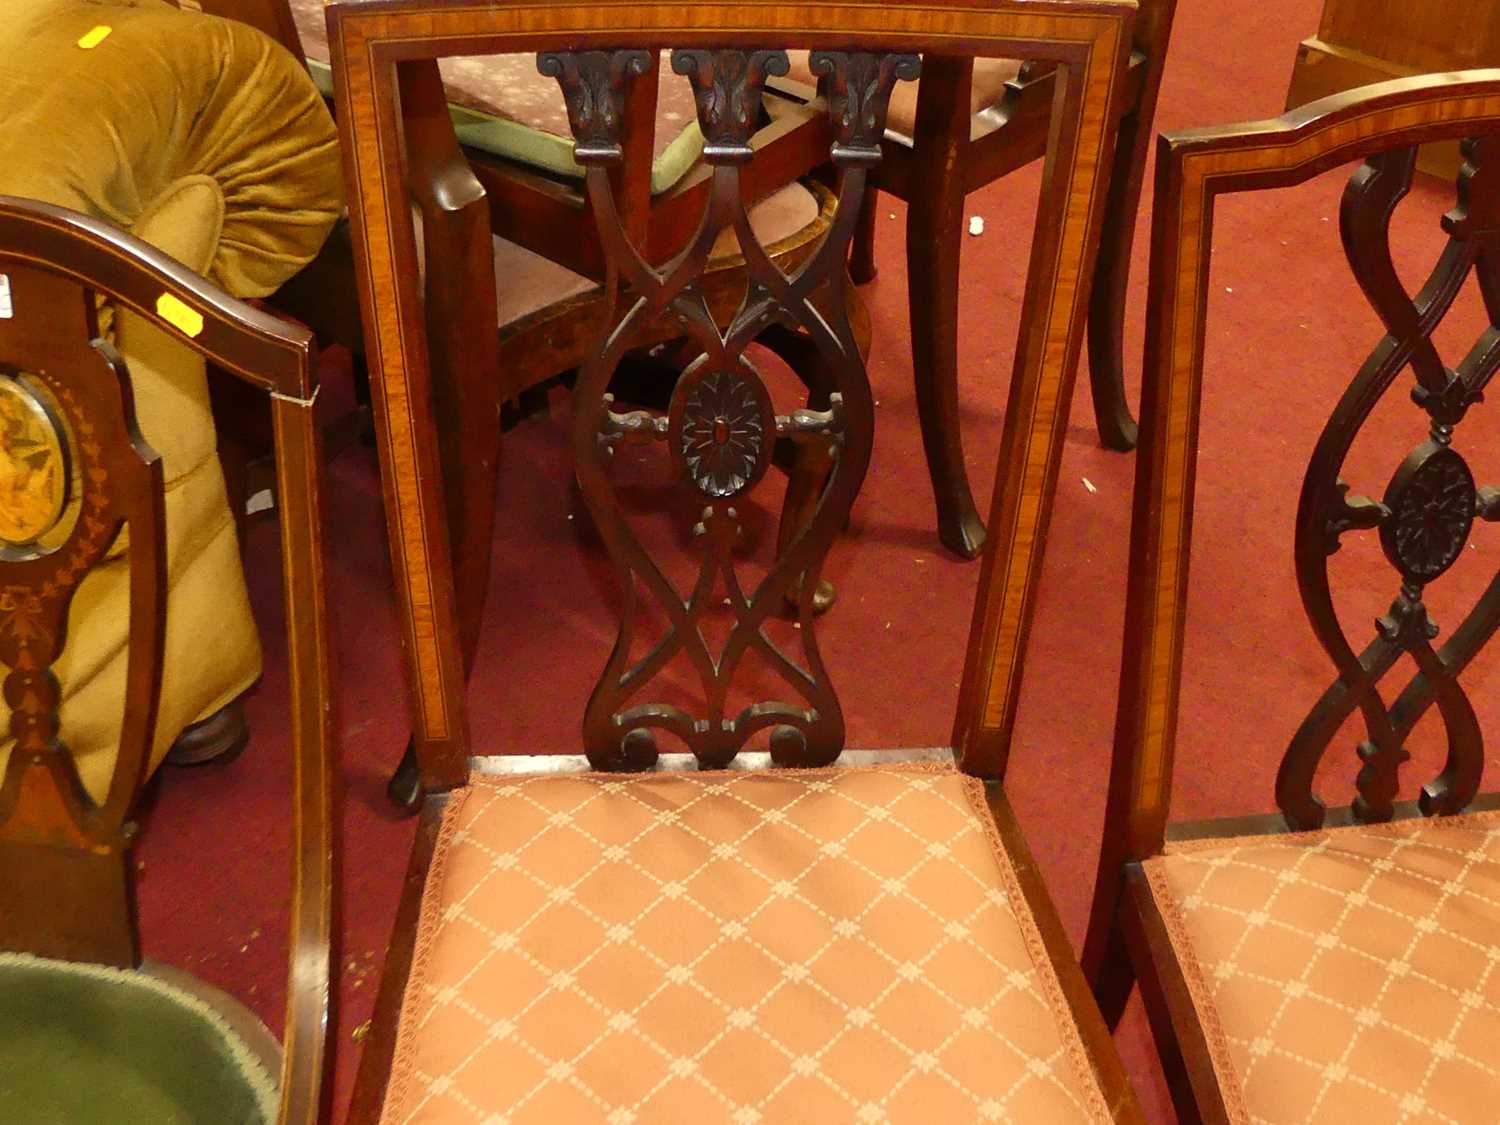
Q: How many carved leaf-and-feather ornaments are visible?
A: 3